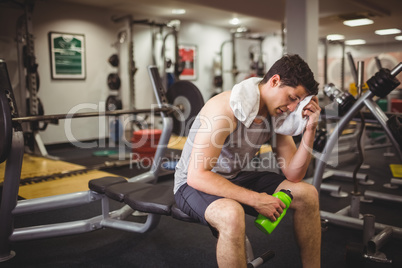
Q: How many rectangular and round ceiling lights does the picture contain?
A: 7